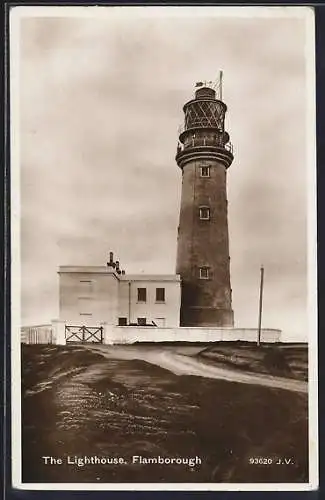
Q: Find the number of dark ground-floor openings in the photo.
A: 2